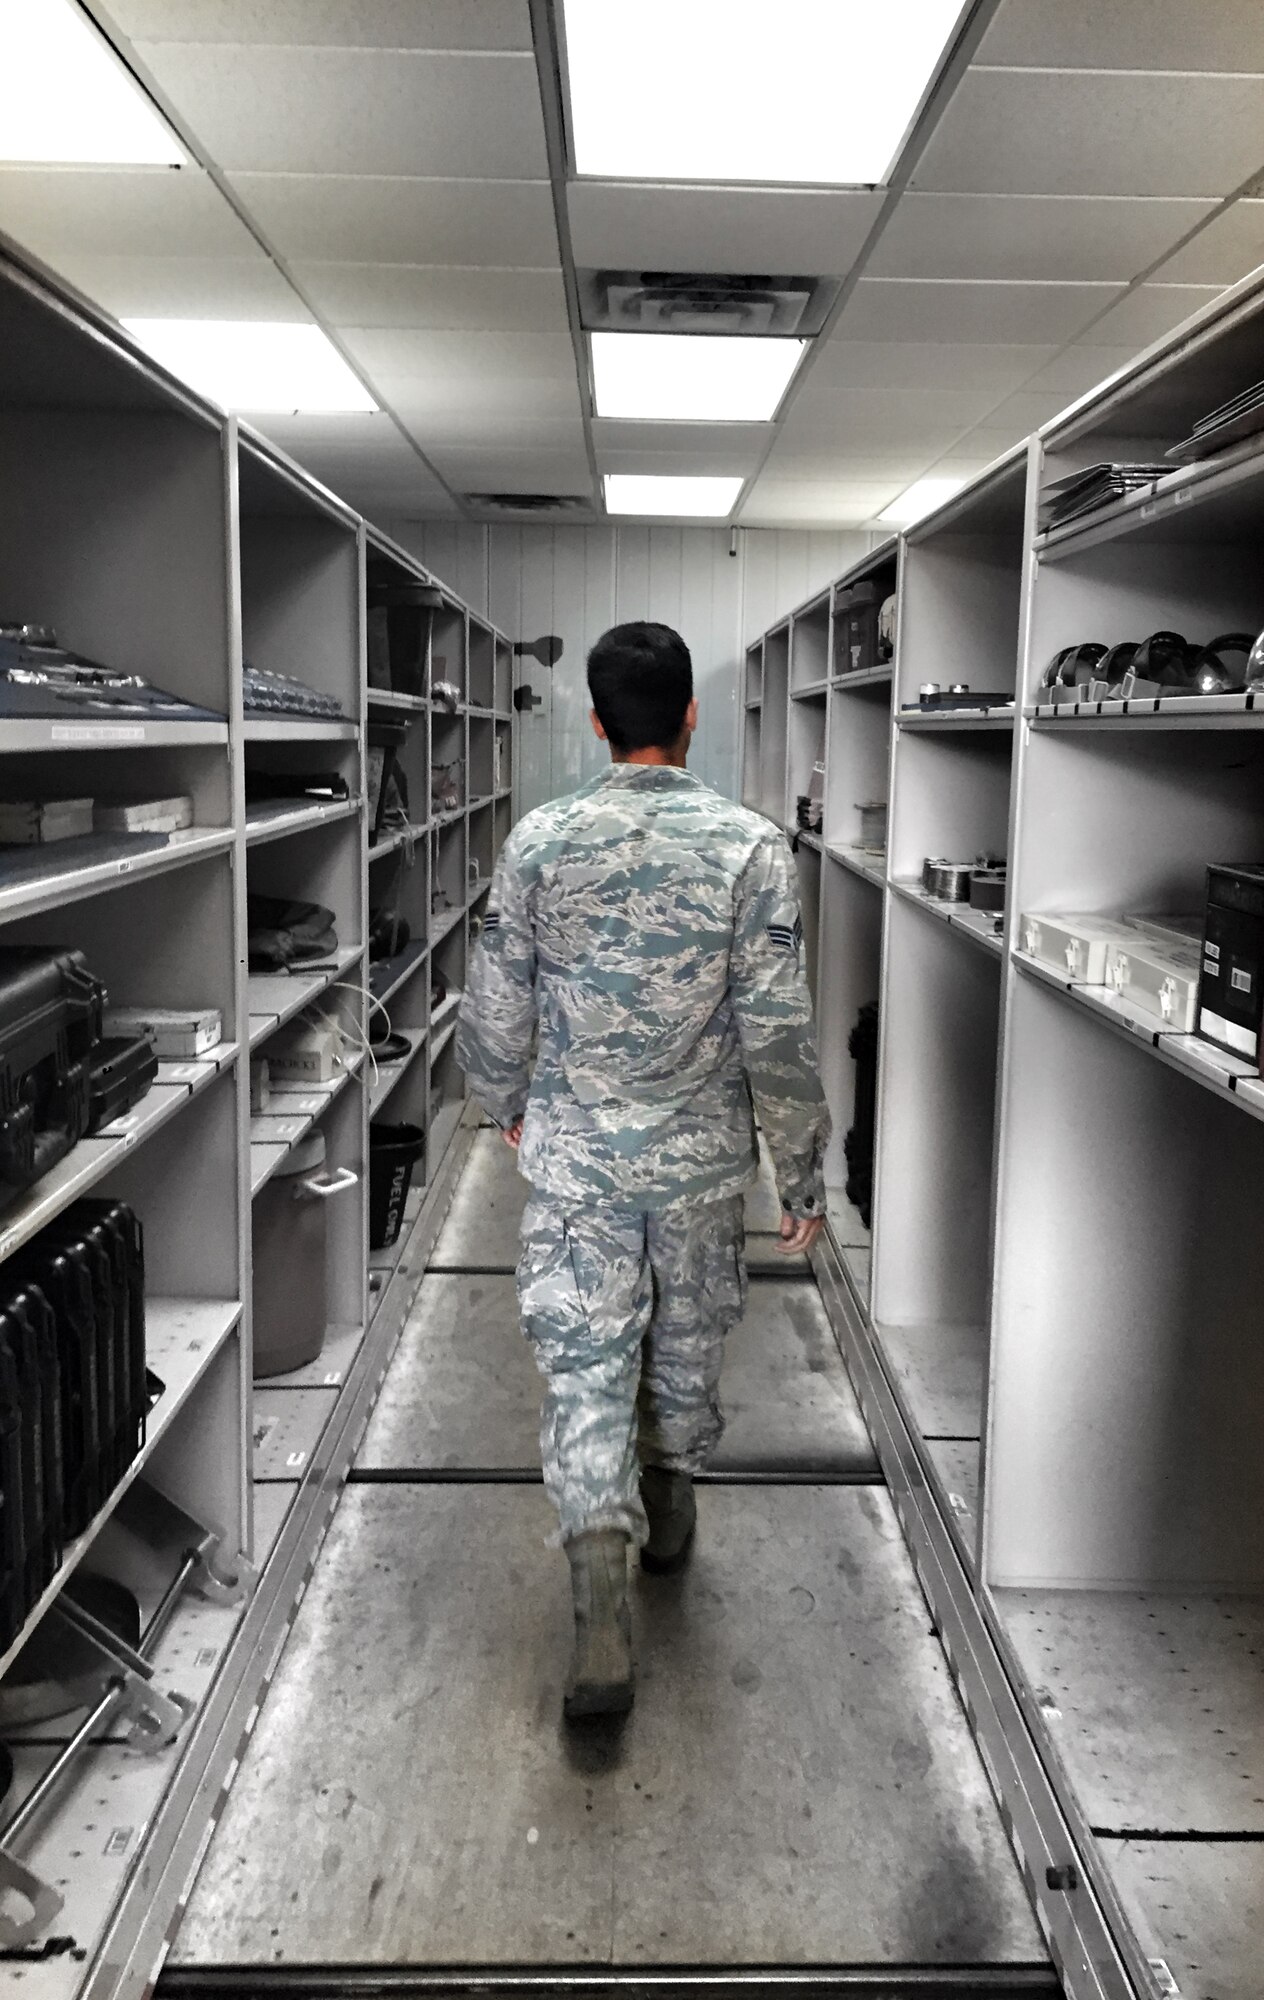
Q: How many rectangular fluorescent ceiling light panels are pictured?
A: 6